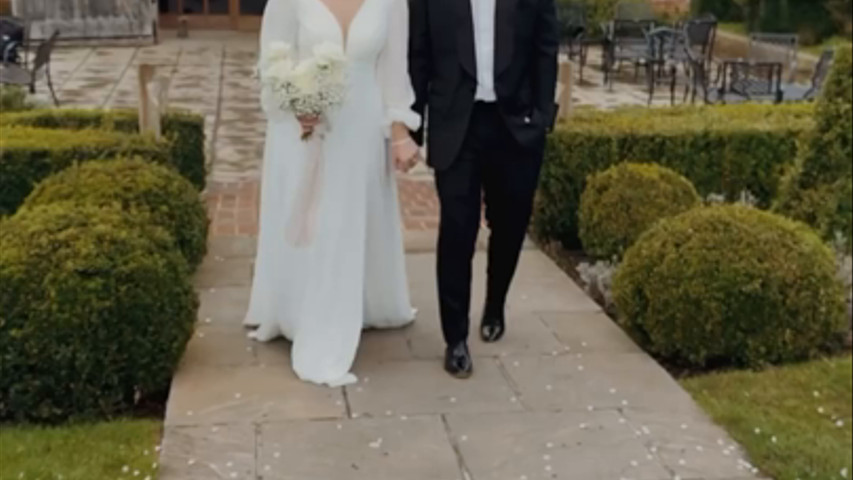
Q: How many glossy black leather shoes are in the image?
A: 2